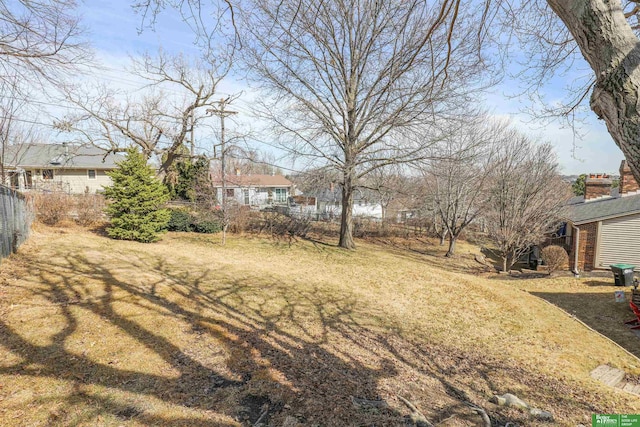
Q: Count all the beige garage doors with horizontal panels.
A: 1